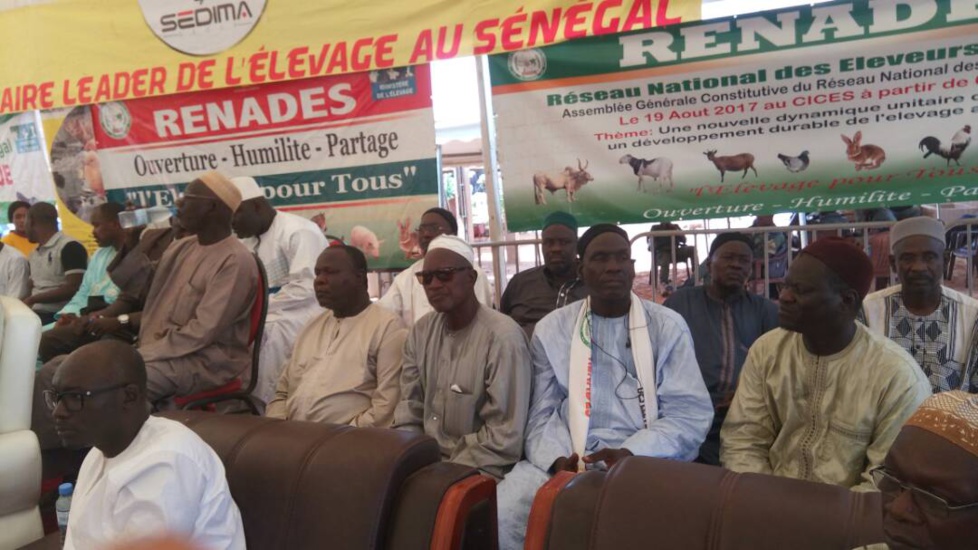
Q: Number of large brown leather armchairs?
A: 2